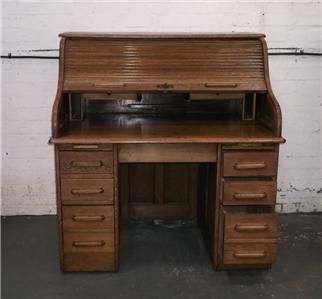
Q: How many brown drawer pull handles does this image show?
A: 8